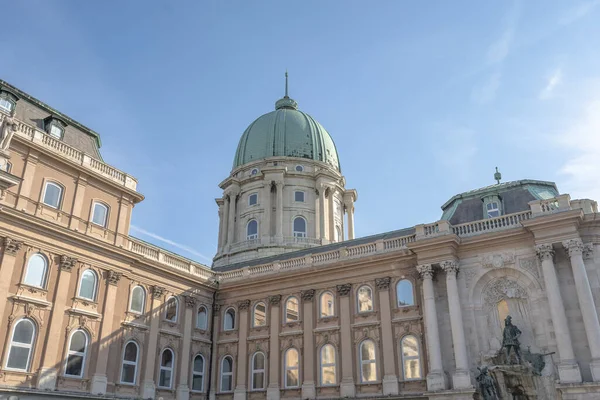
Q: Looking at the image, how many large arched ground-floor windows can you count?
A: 11